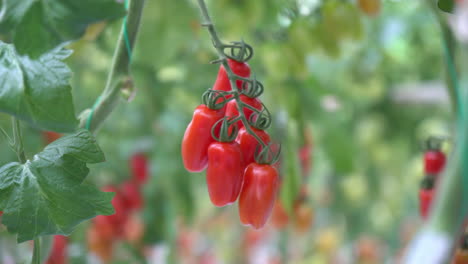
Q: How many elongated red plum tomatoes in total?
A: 6